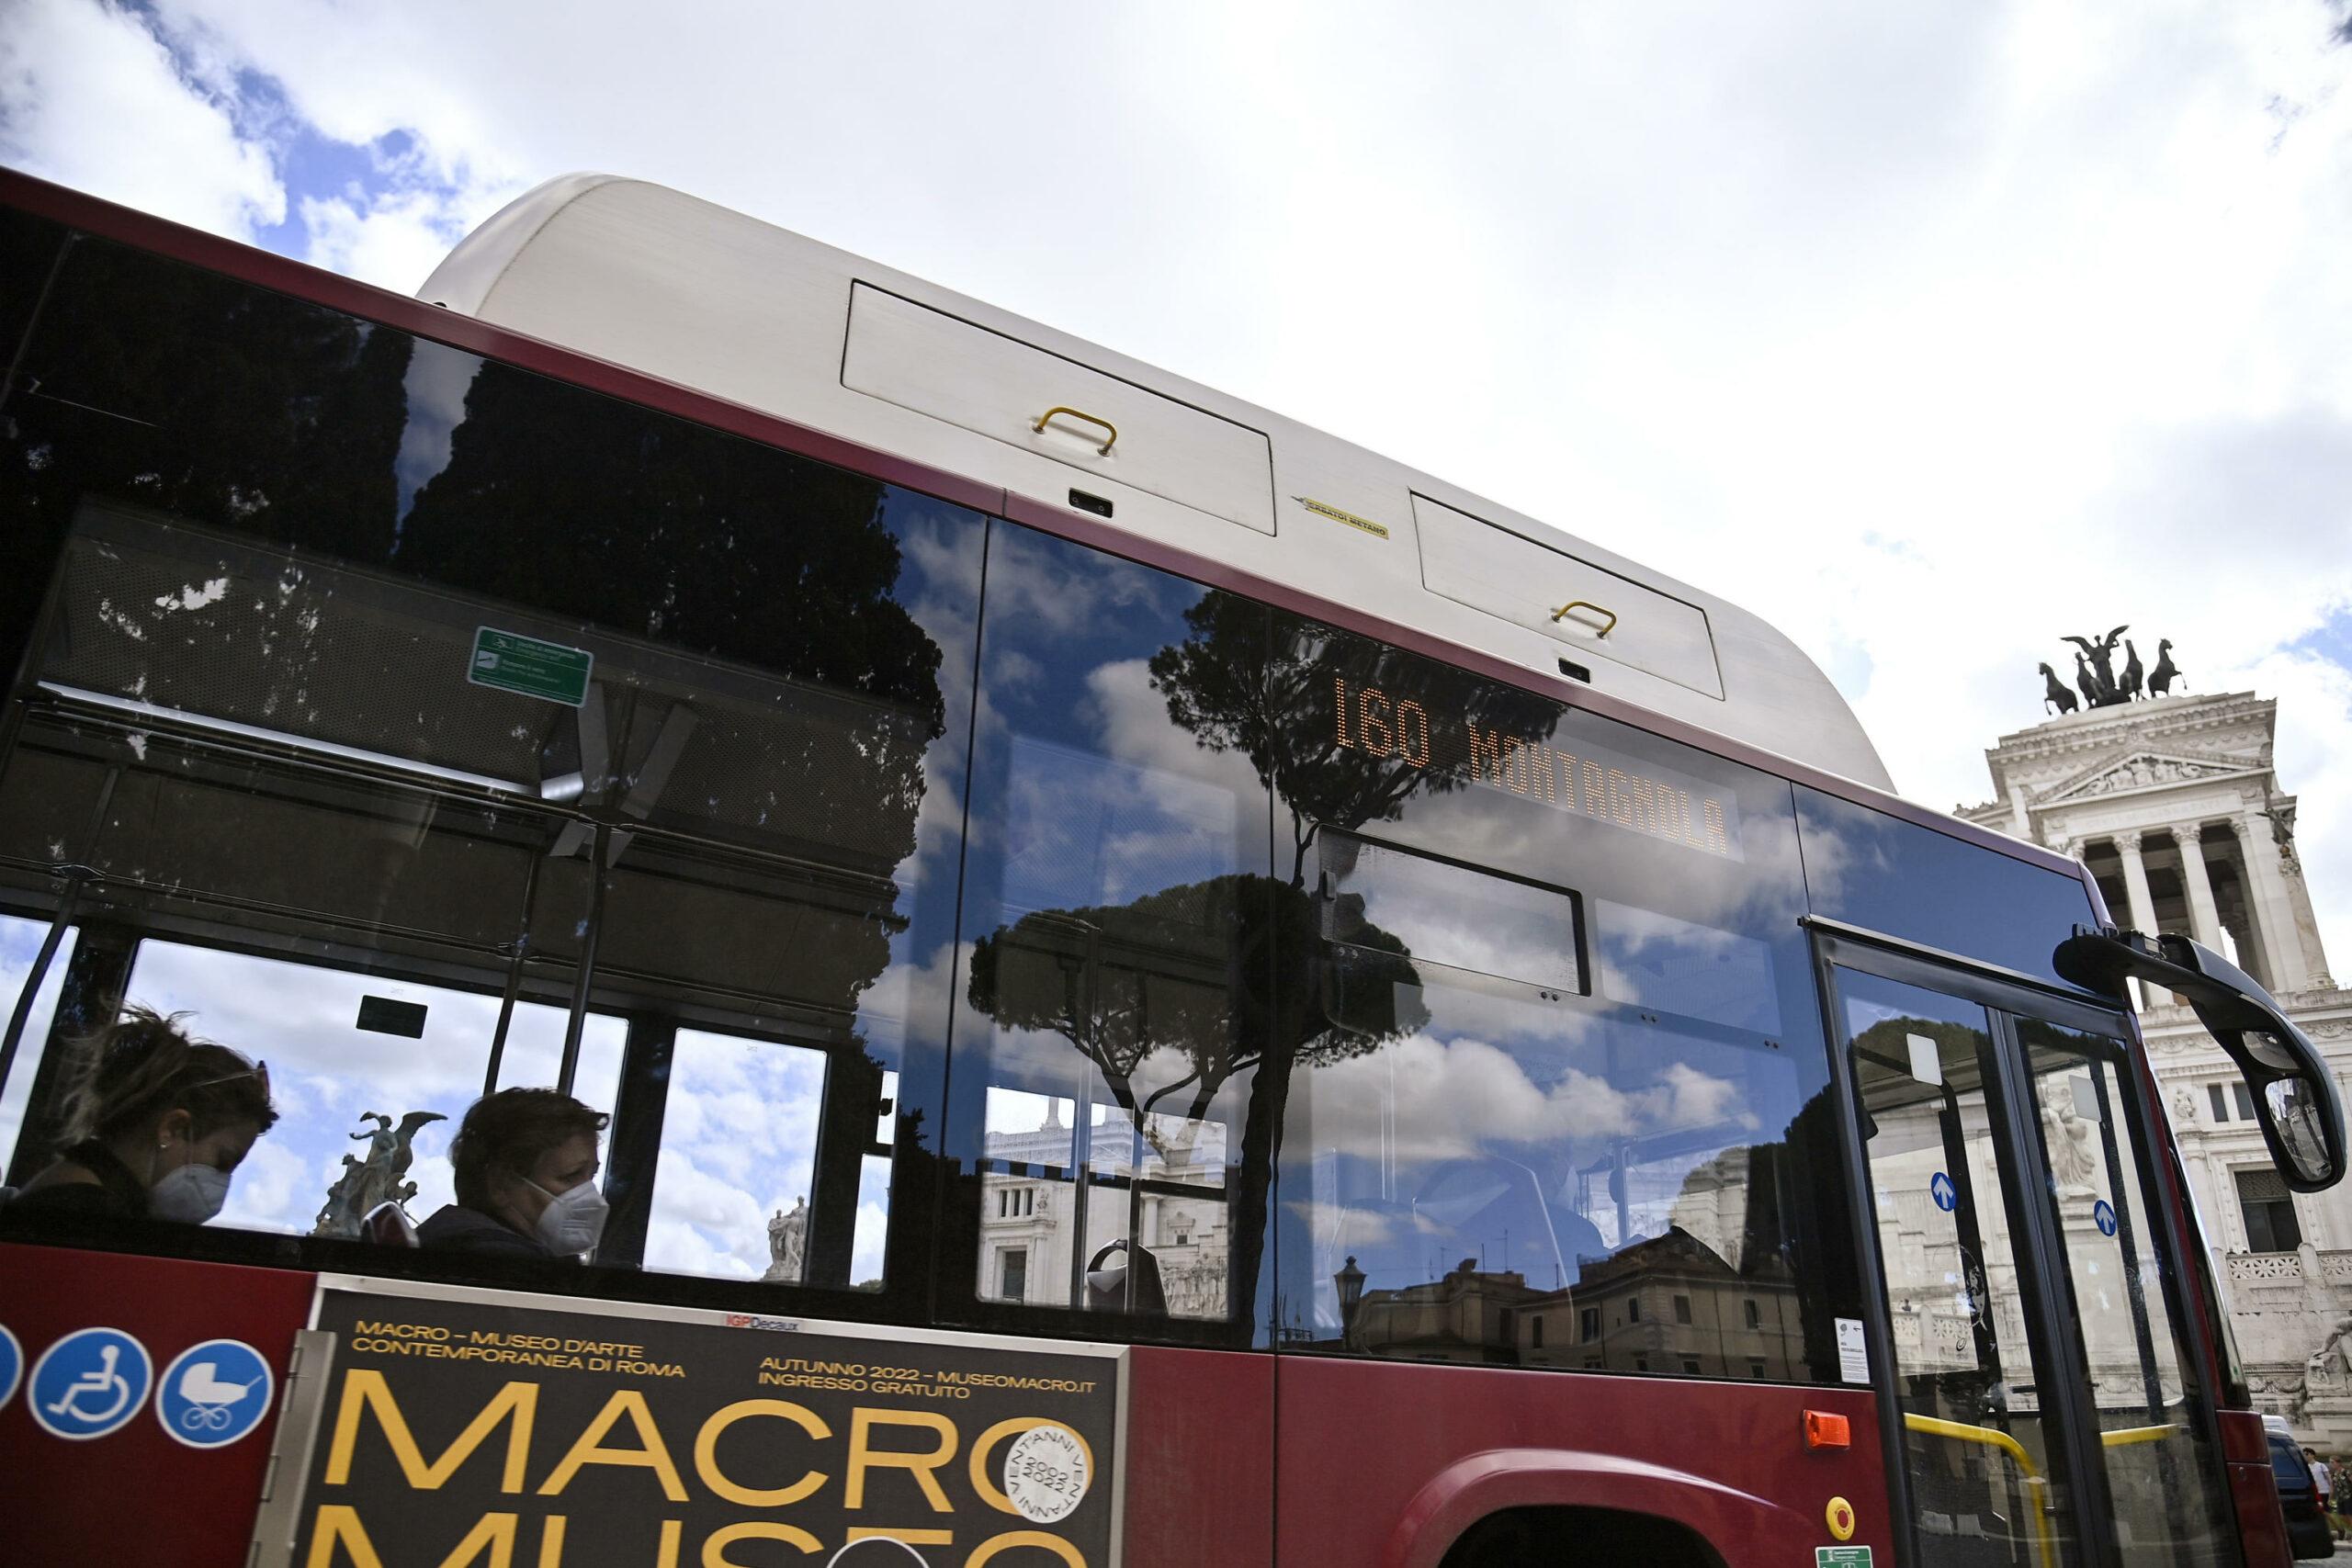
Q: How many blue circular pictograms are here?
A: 5